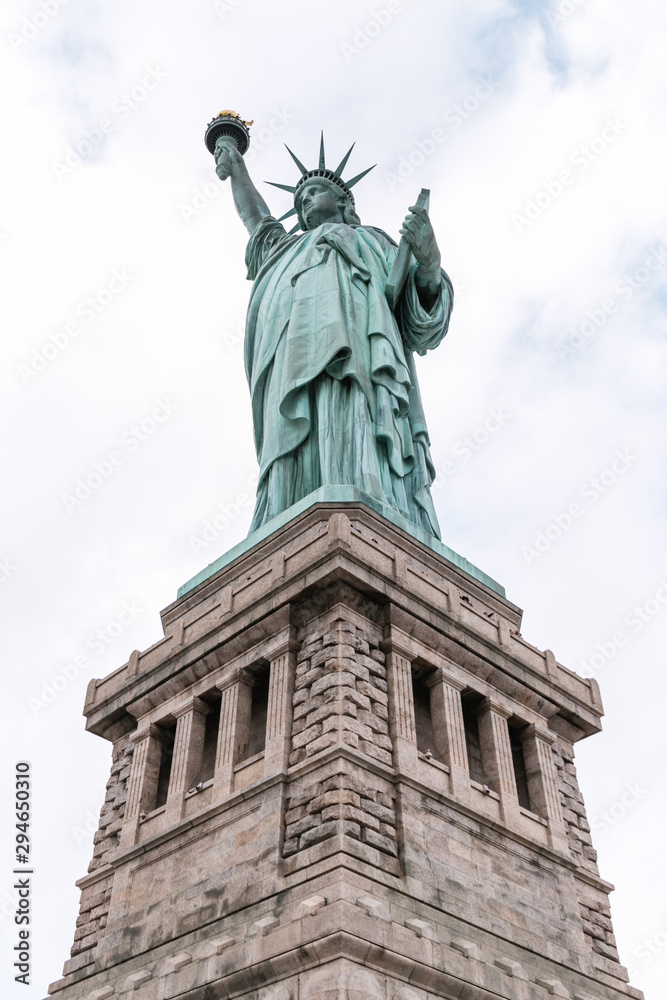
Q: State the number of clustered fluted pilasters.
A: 8